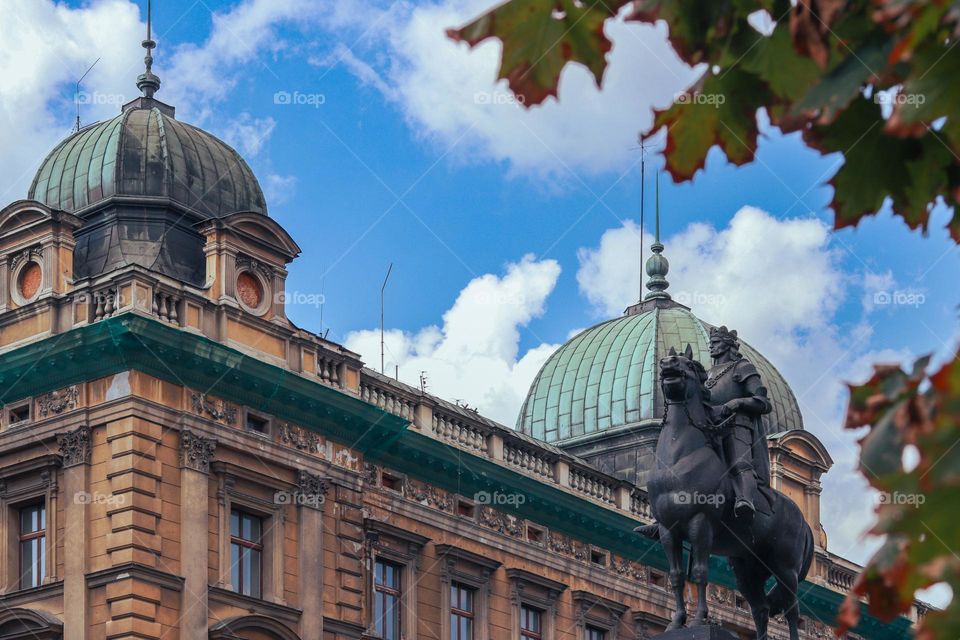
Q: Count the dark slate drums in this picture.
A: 2